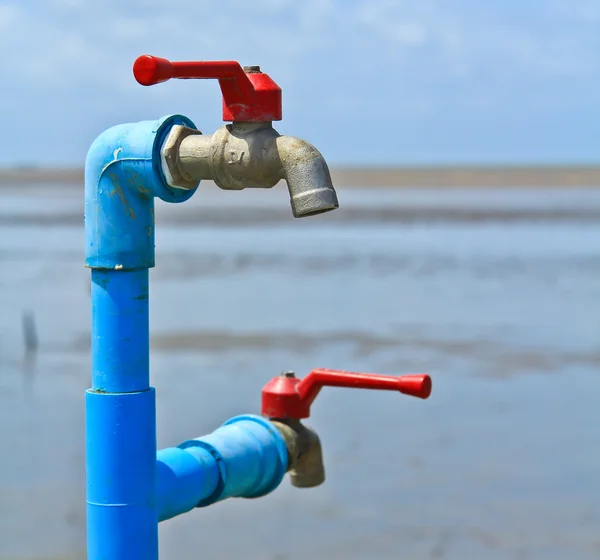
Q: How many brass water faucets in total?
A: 2